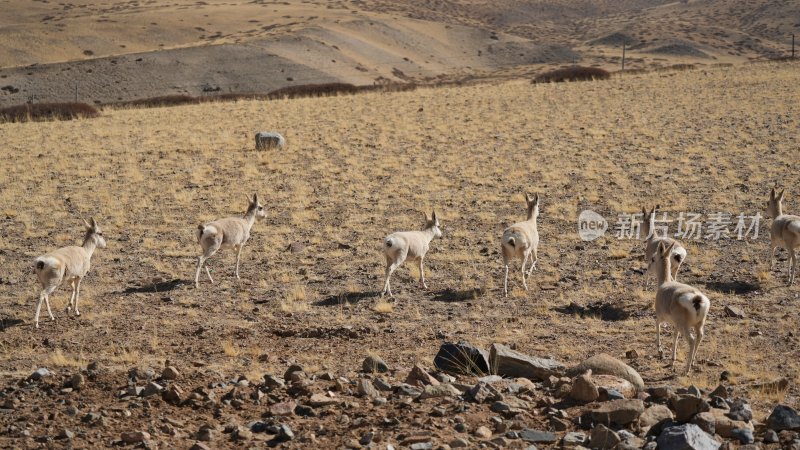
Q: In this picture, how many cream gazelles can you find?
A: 7